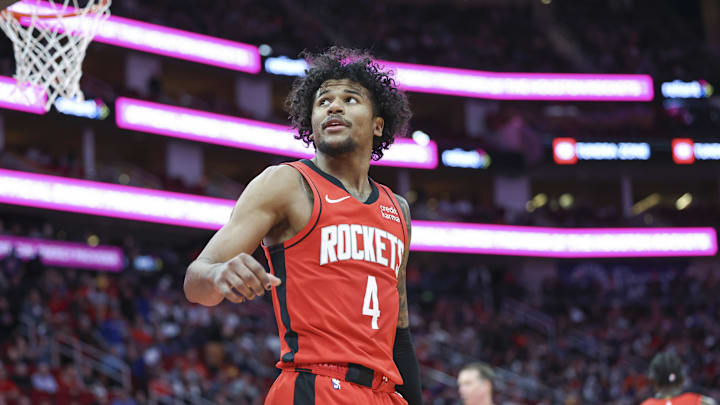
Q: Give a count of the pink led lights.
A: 6